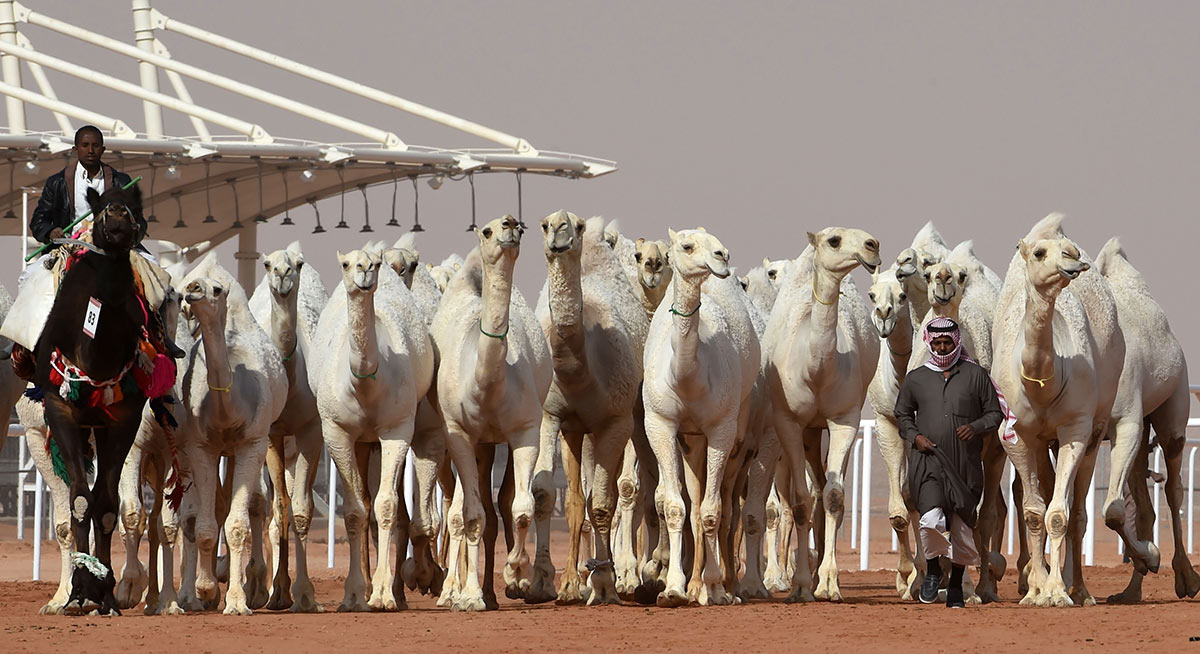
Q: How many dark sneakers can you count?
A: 2